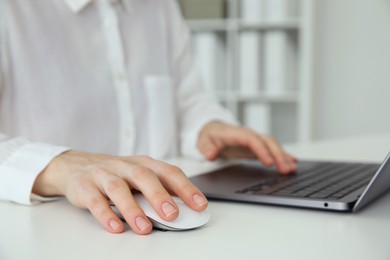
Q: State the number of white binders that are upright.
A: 6